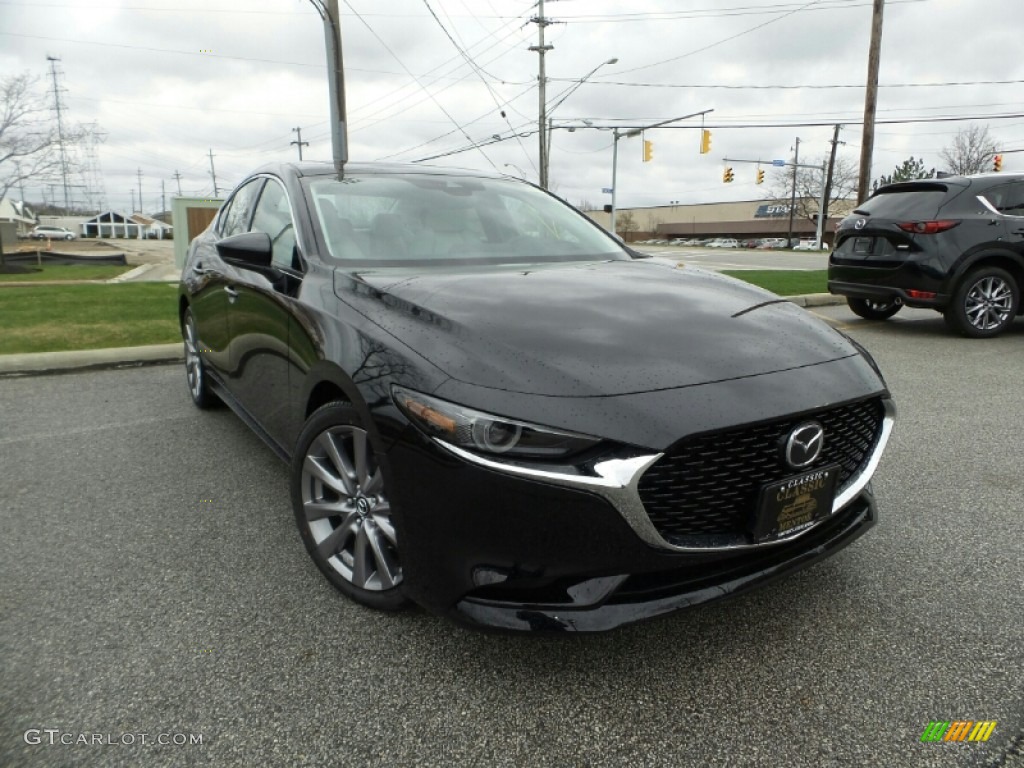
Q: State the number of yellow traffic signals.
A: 5